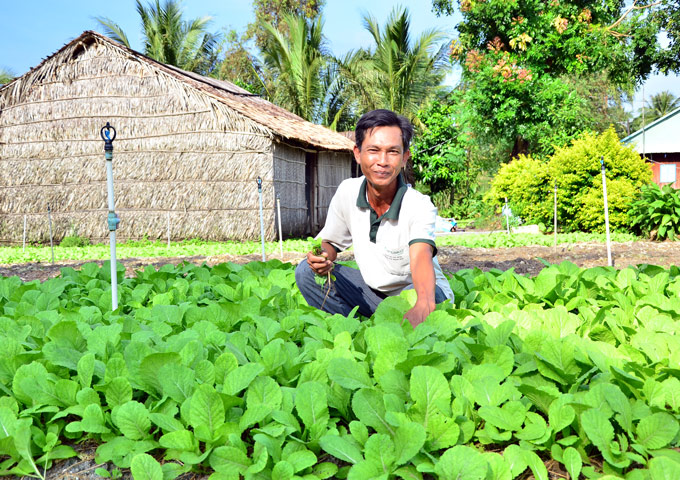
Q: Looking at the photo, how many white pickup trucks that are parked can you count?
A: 0